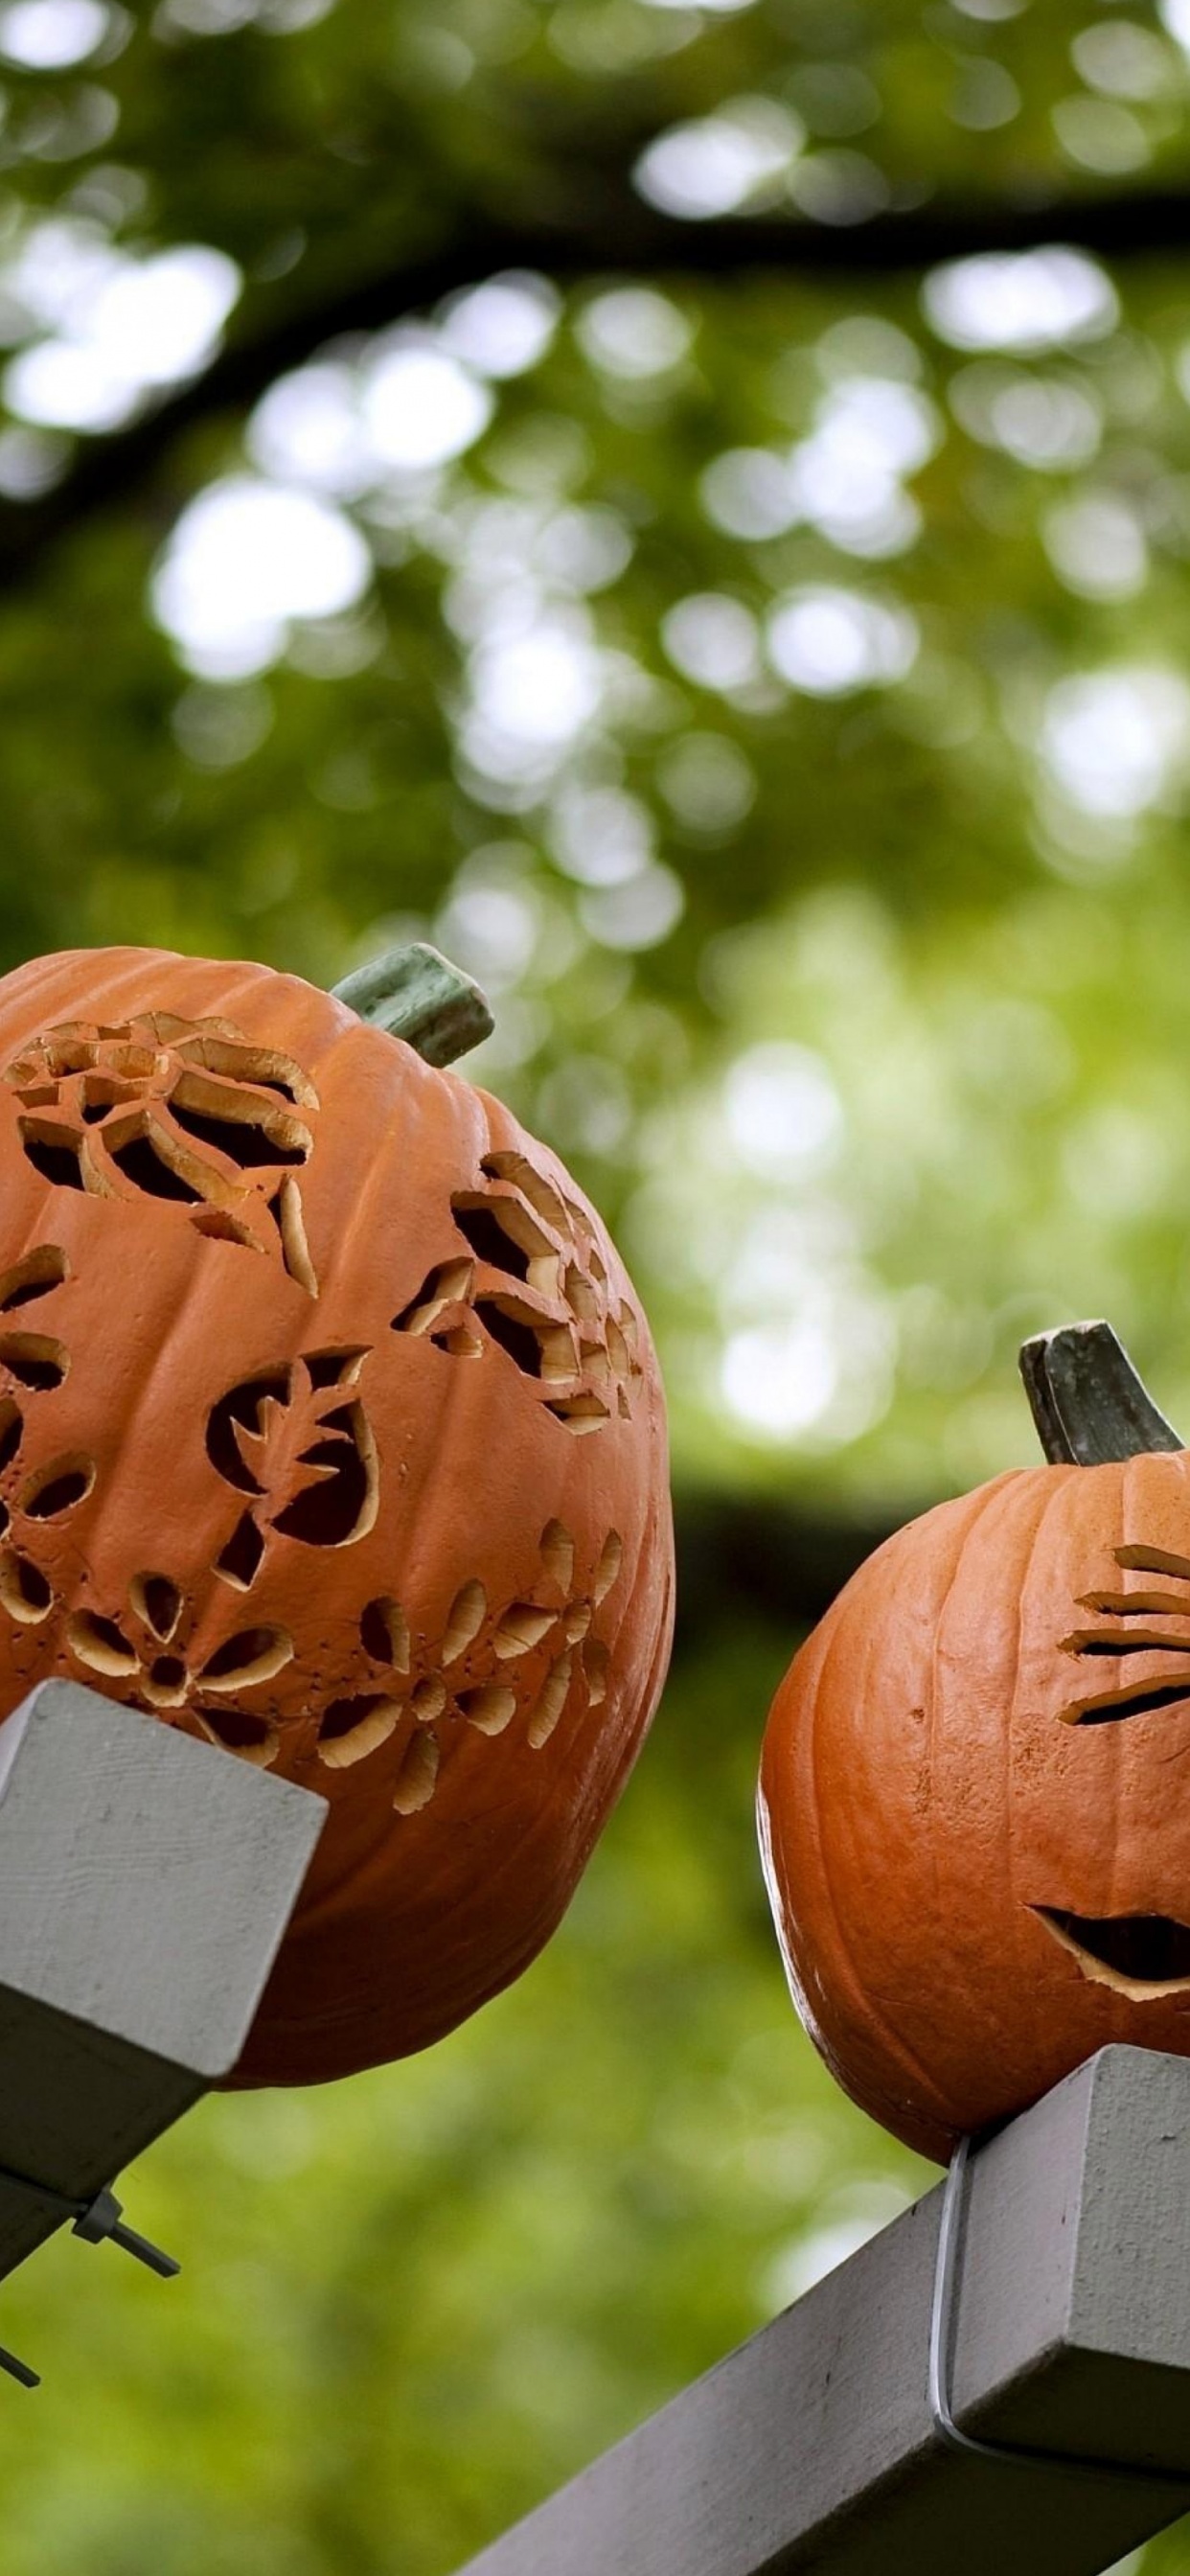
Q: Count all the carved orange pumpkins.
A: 2